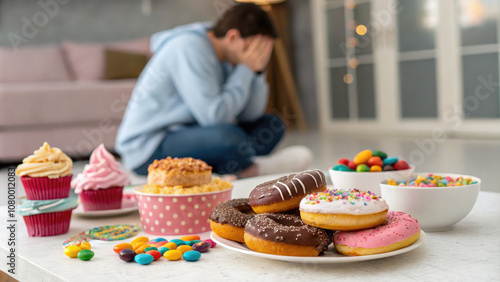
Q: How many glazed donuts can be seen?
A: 5